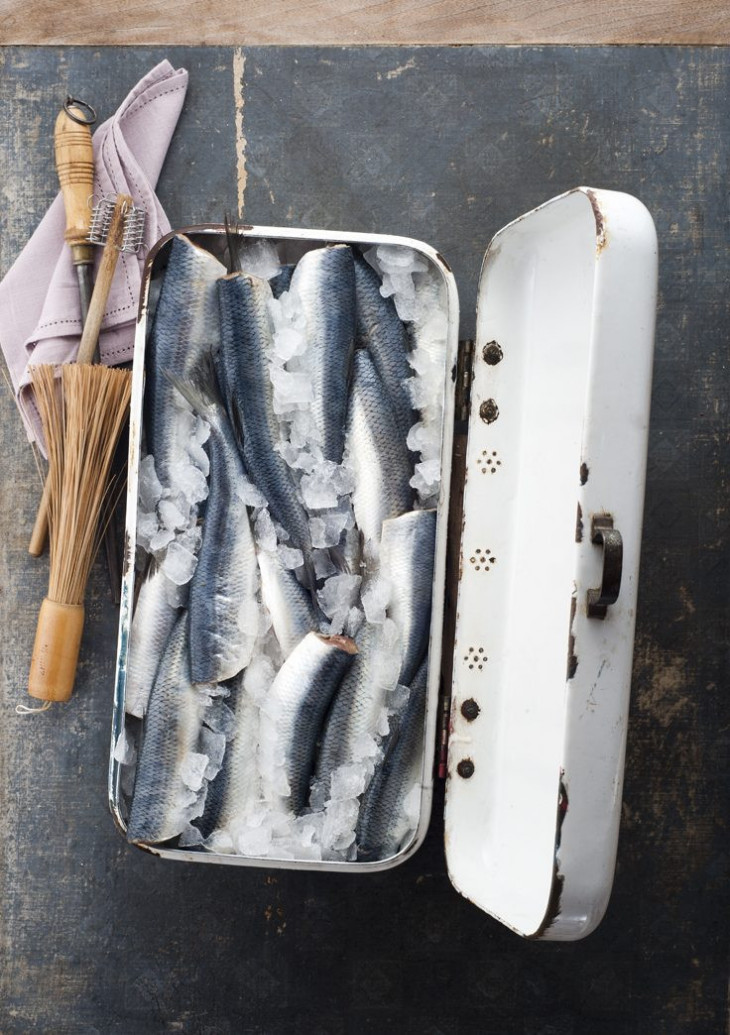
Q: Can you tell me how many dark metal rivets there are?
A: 4